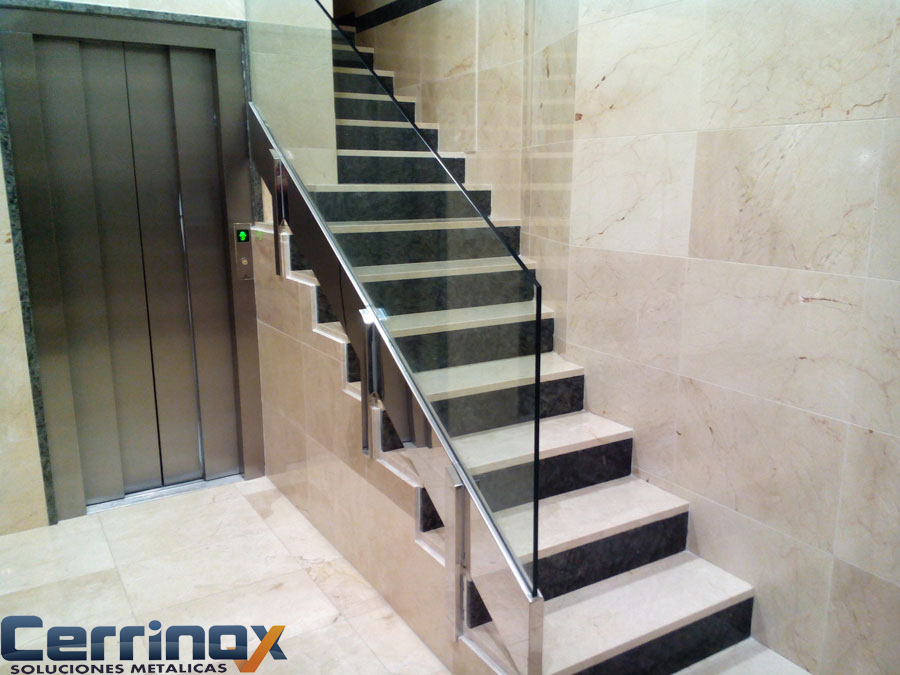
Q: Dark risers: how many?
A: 14